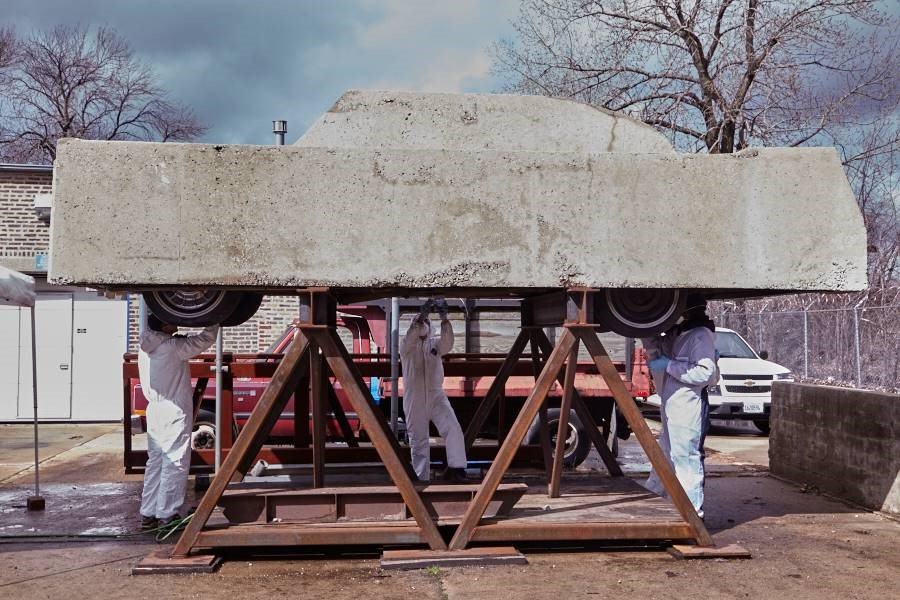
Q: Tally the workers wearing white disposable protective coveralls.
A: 3